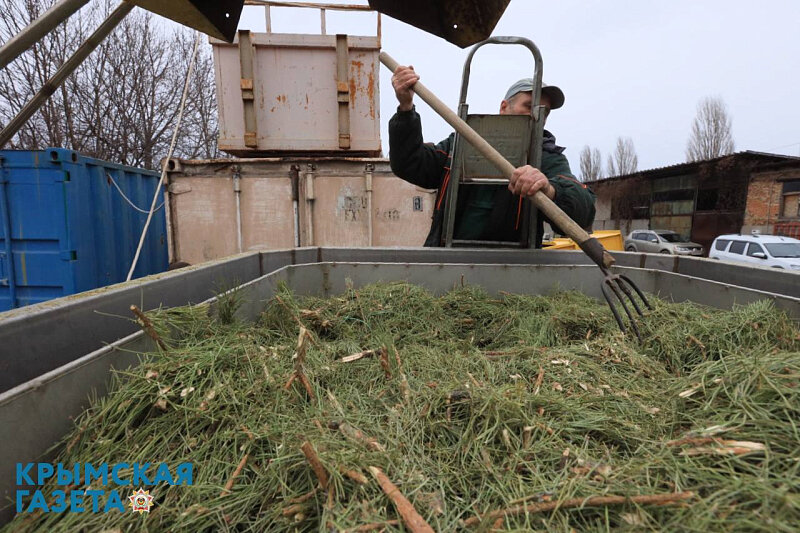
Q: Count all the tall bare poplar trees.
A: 3